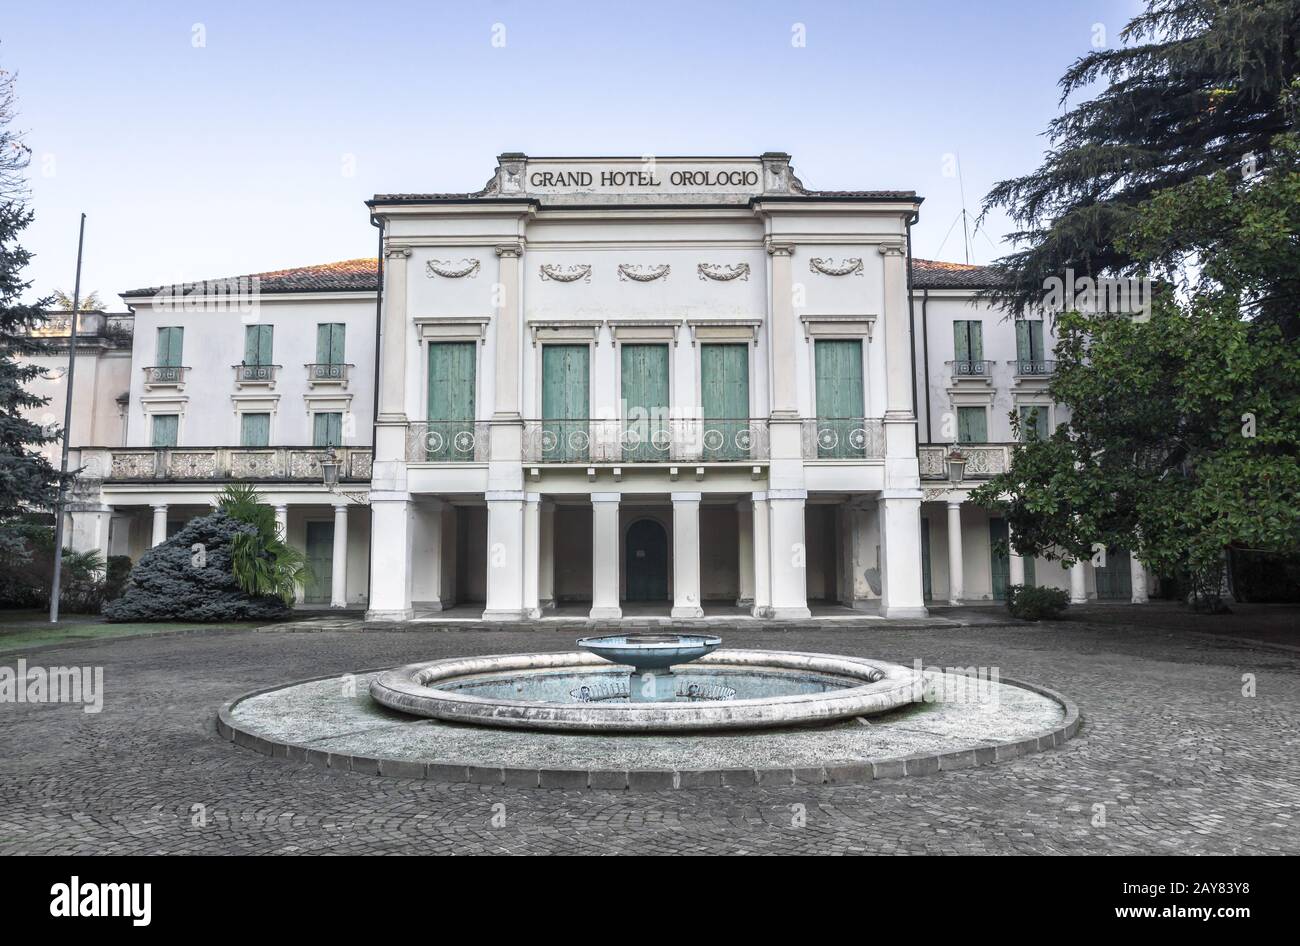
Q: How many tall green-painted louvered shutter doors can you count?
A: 5